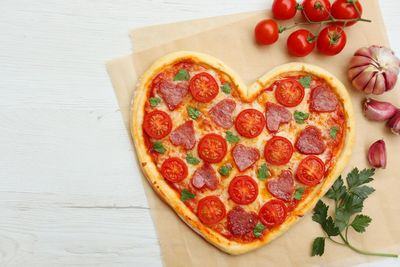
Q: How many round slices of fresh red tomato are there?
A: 11